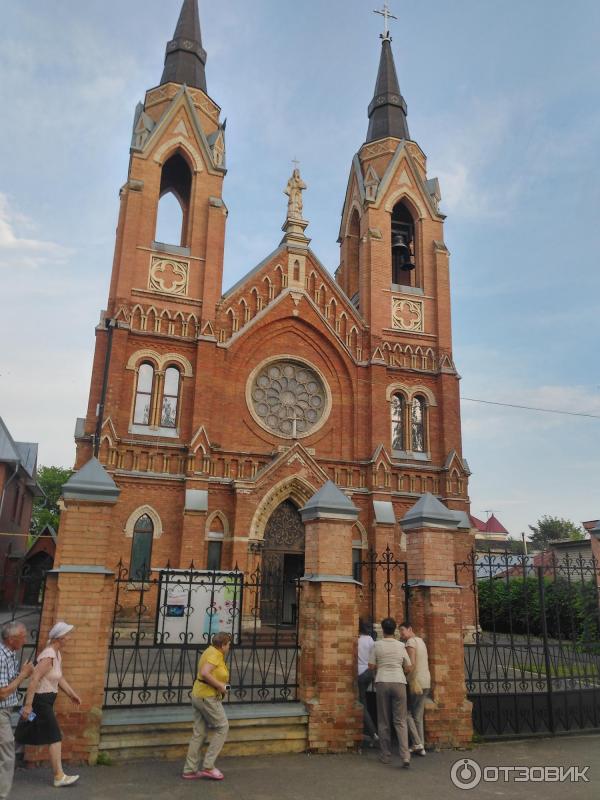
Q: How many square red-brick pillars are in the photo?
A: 3